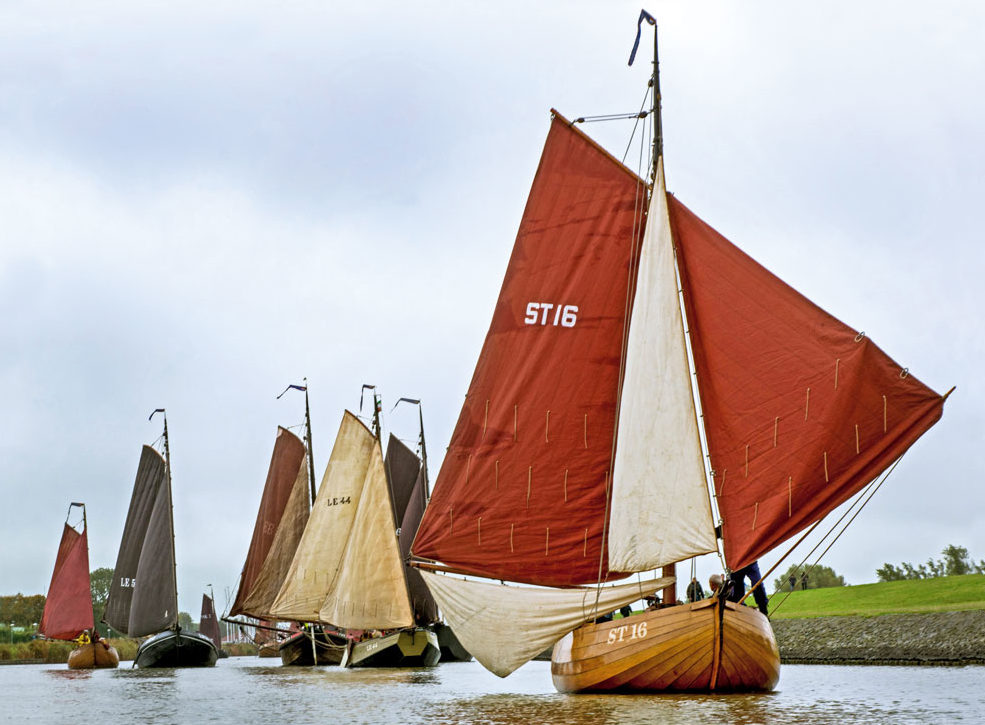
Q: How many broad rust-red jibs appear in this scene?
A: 1